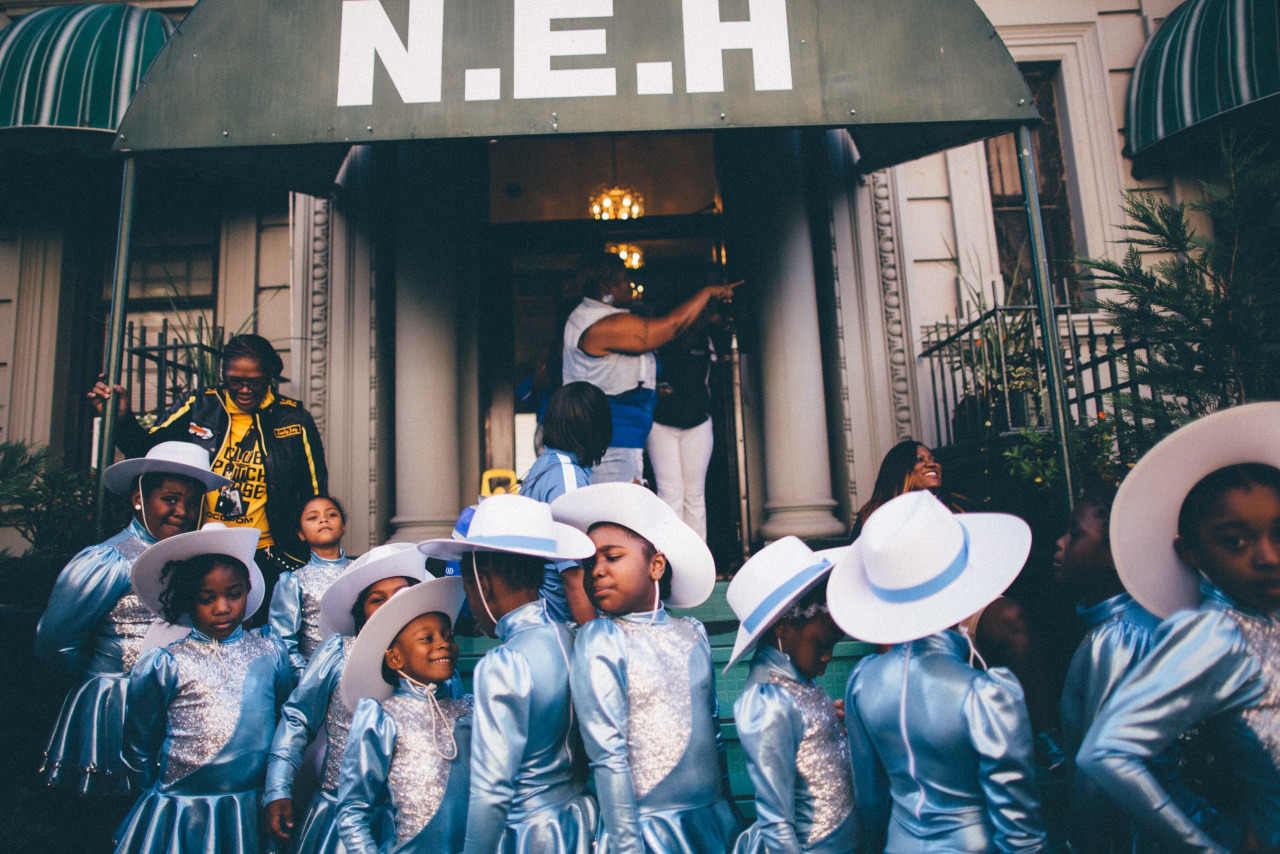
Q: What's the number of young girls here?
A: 11